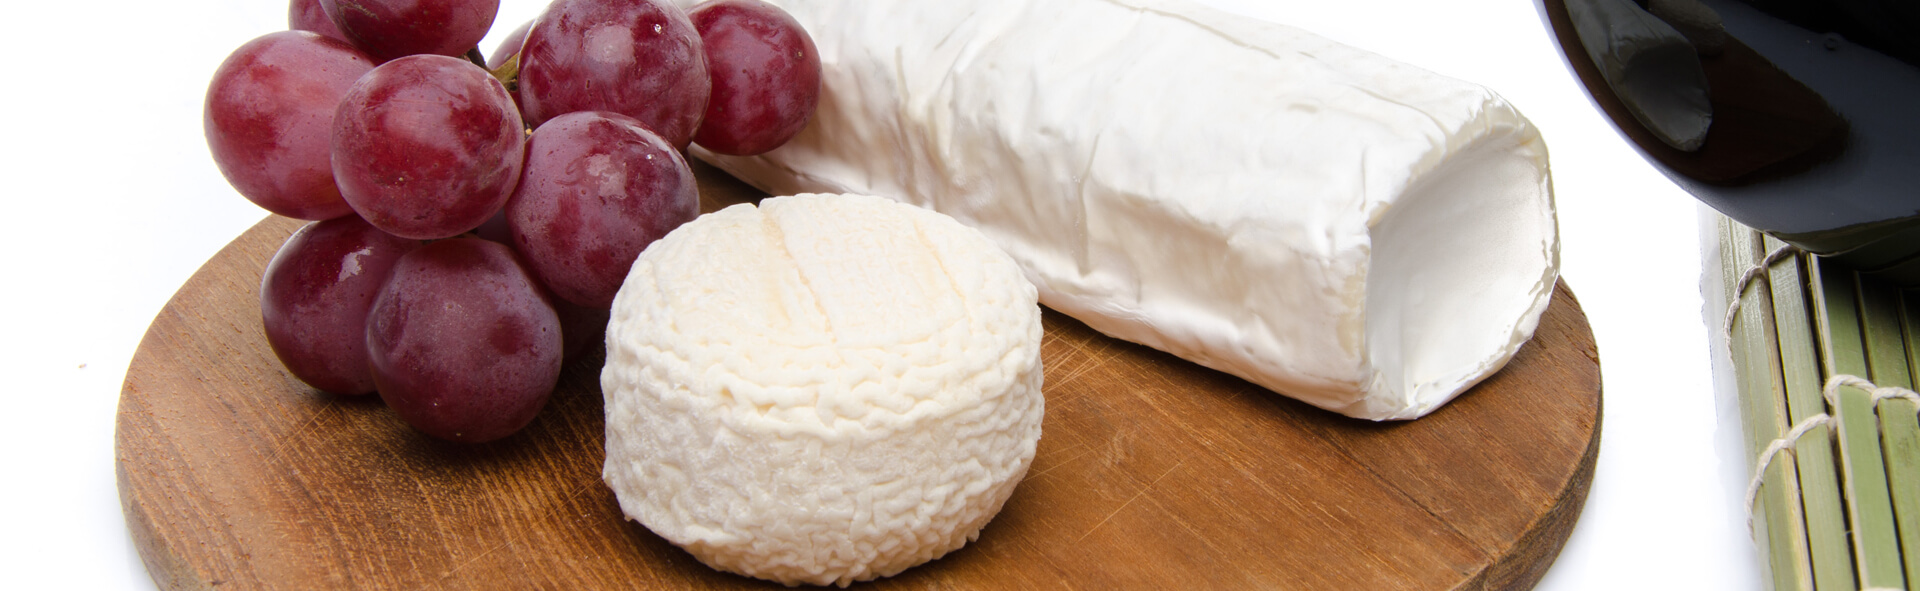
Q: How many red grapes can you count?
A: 11